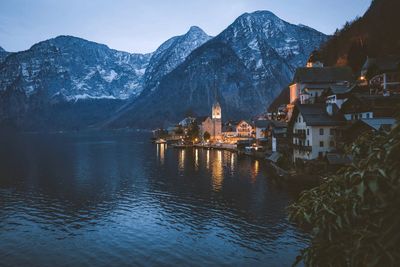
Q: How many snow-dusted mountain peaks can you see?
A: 3